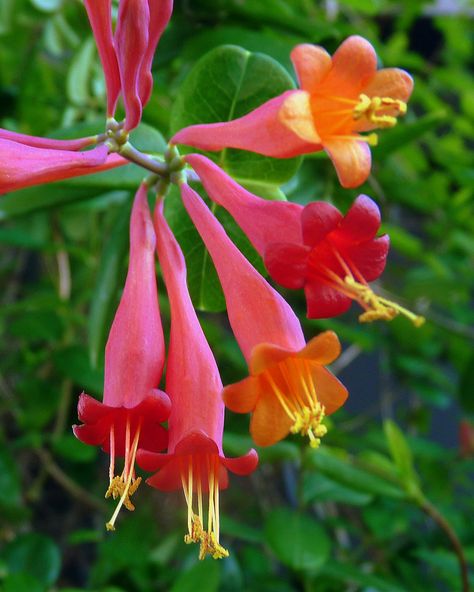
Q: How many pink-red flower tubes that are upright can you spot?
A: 3